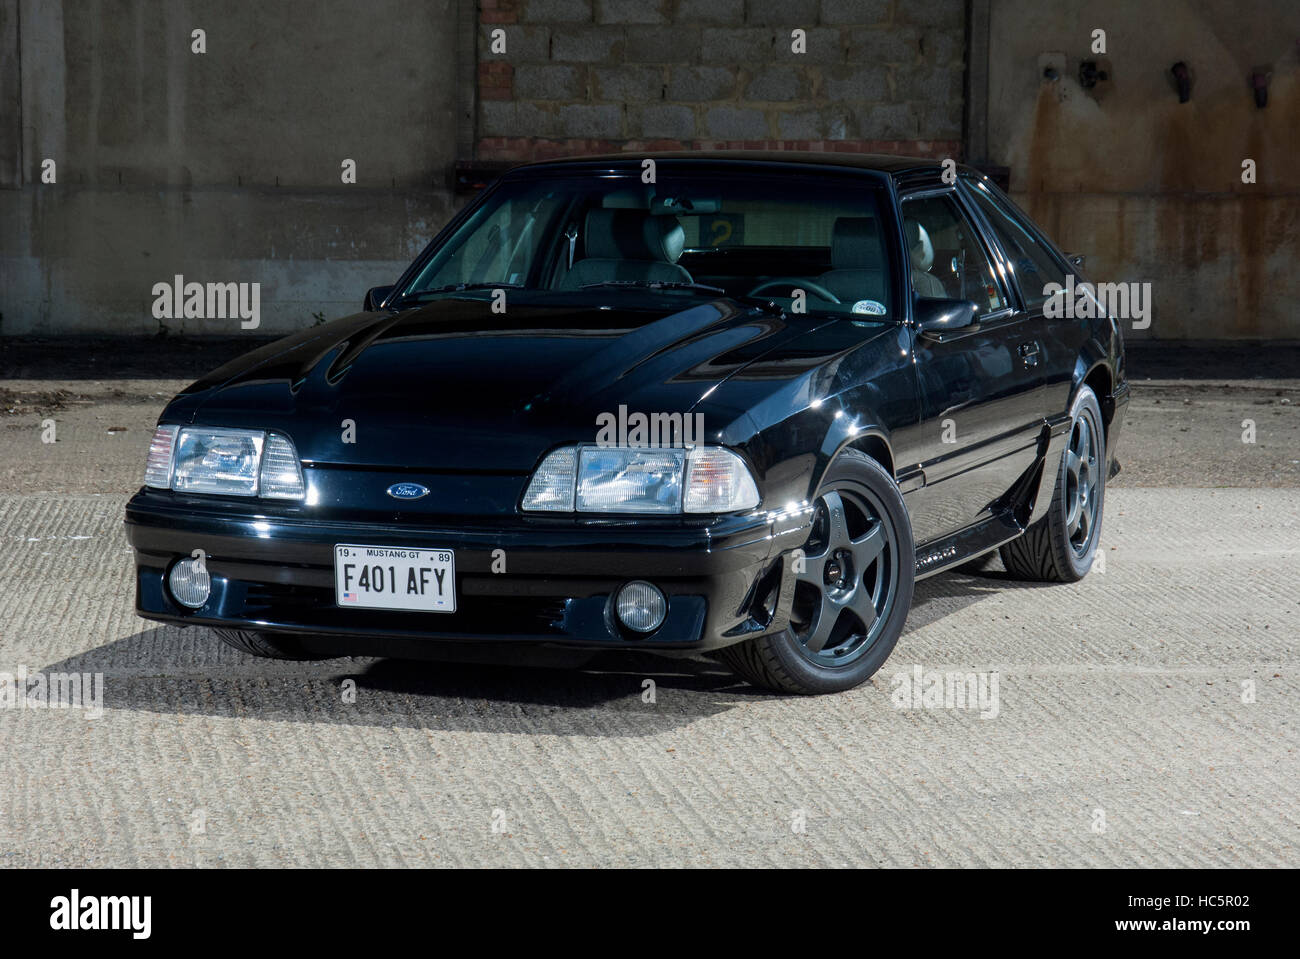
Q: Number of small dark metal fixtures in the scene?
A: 4